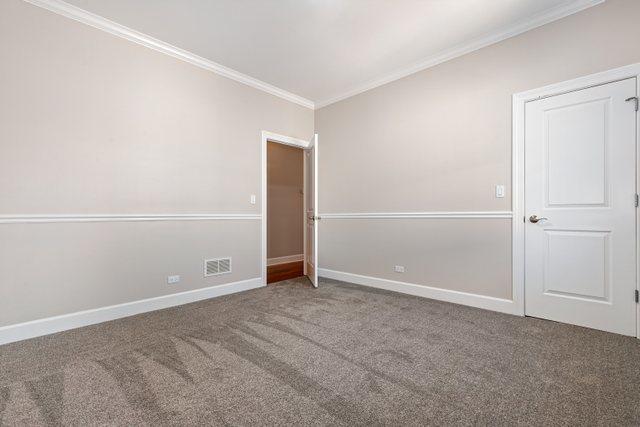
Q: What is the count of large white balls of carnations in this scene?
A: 0